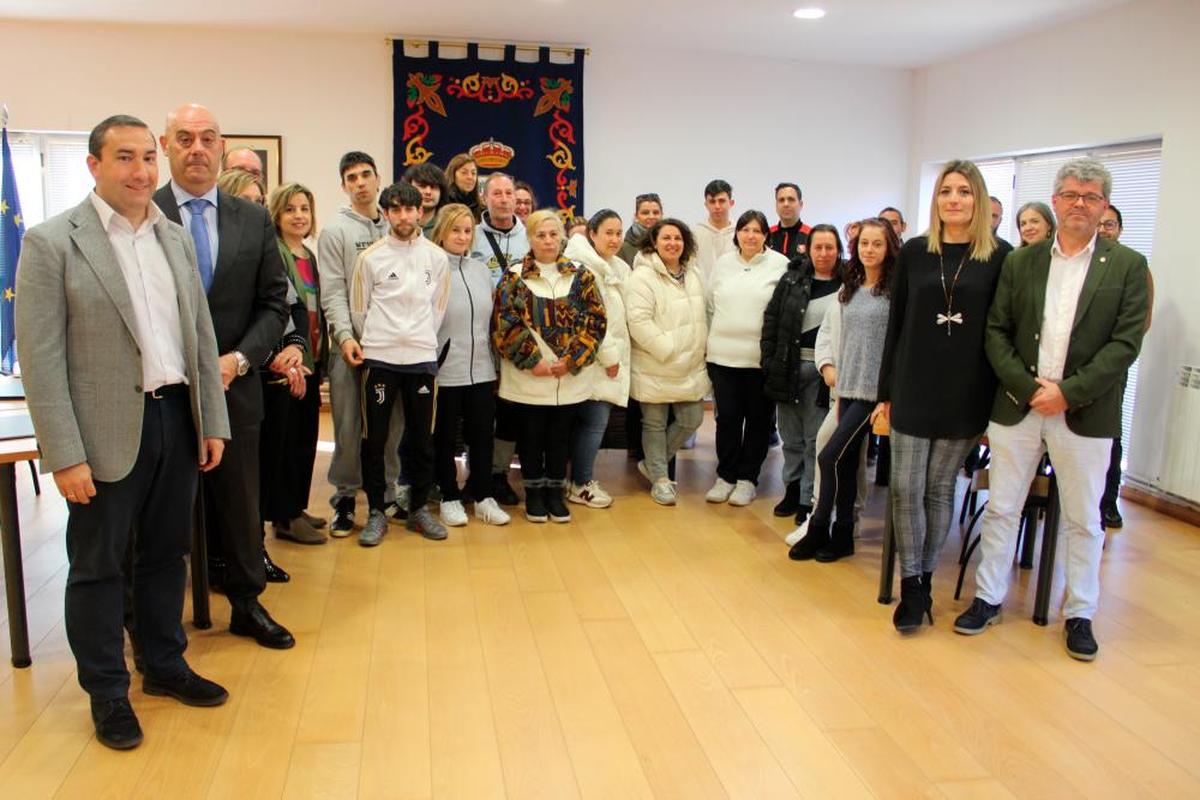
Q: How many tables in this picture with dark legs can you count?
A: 2